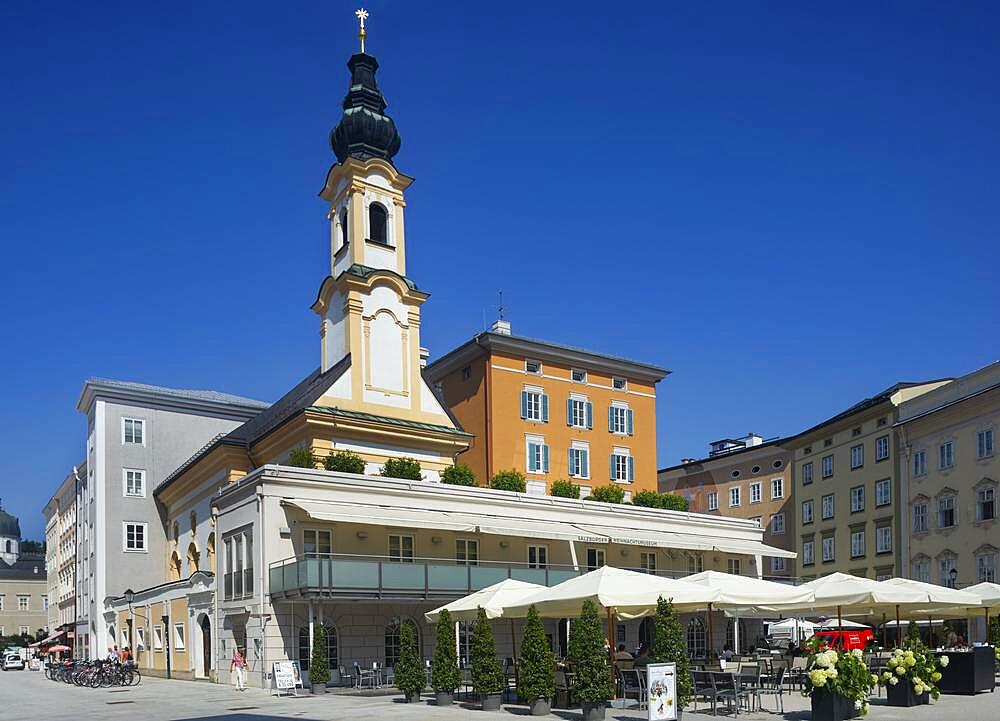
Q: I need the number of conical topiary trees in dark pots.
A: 7